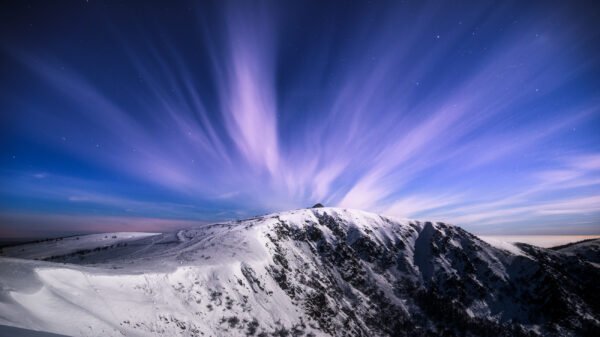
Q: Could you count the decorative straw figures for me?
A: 0